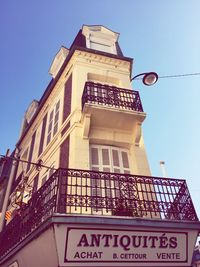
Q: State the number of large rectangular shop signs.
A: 1